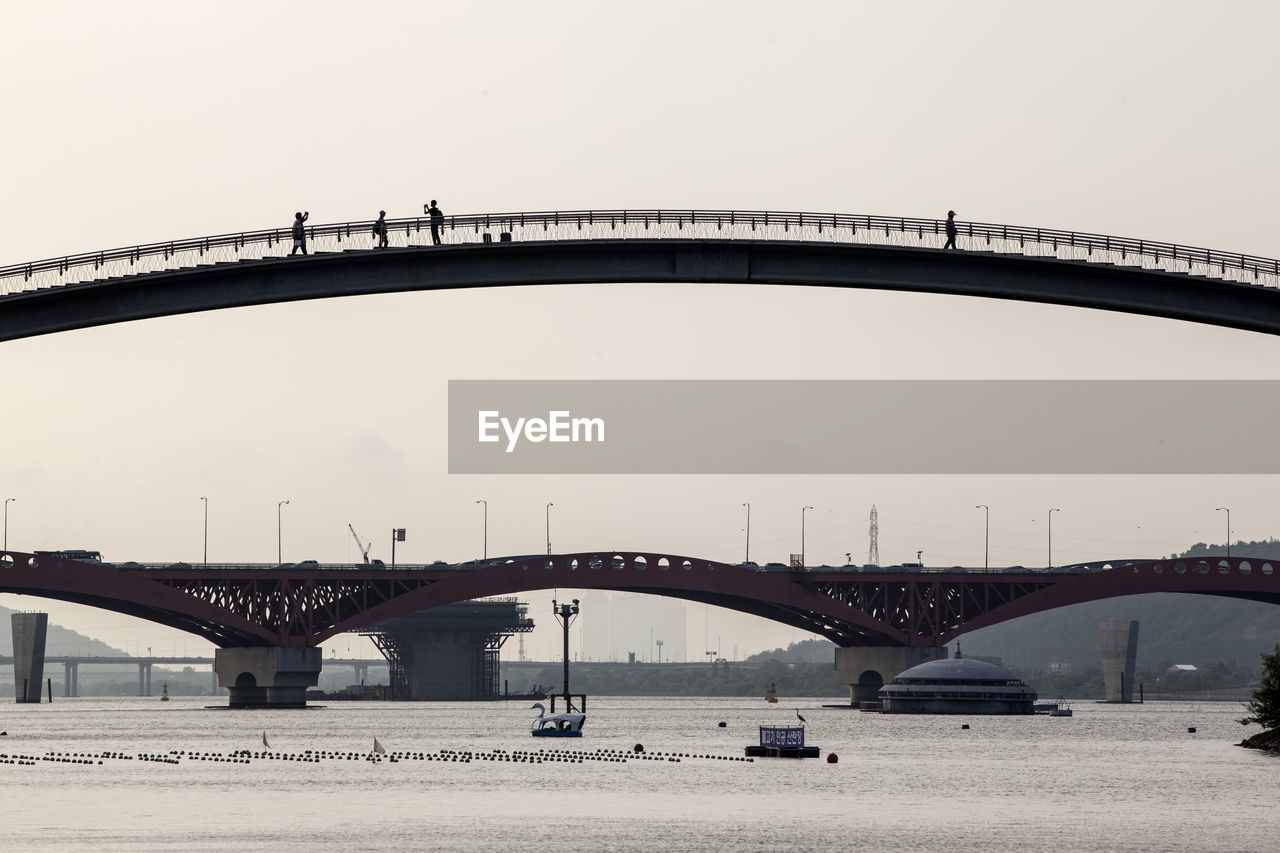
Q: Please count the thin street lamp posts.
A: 10